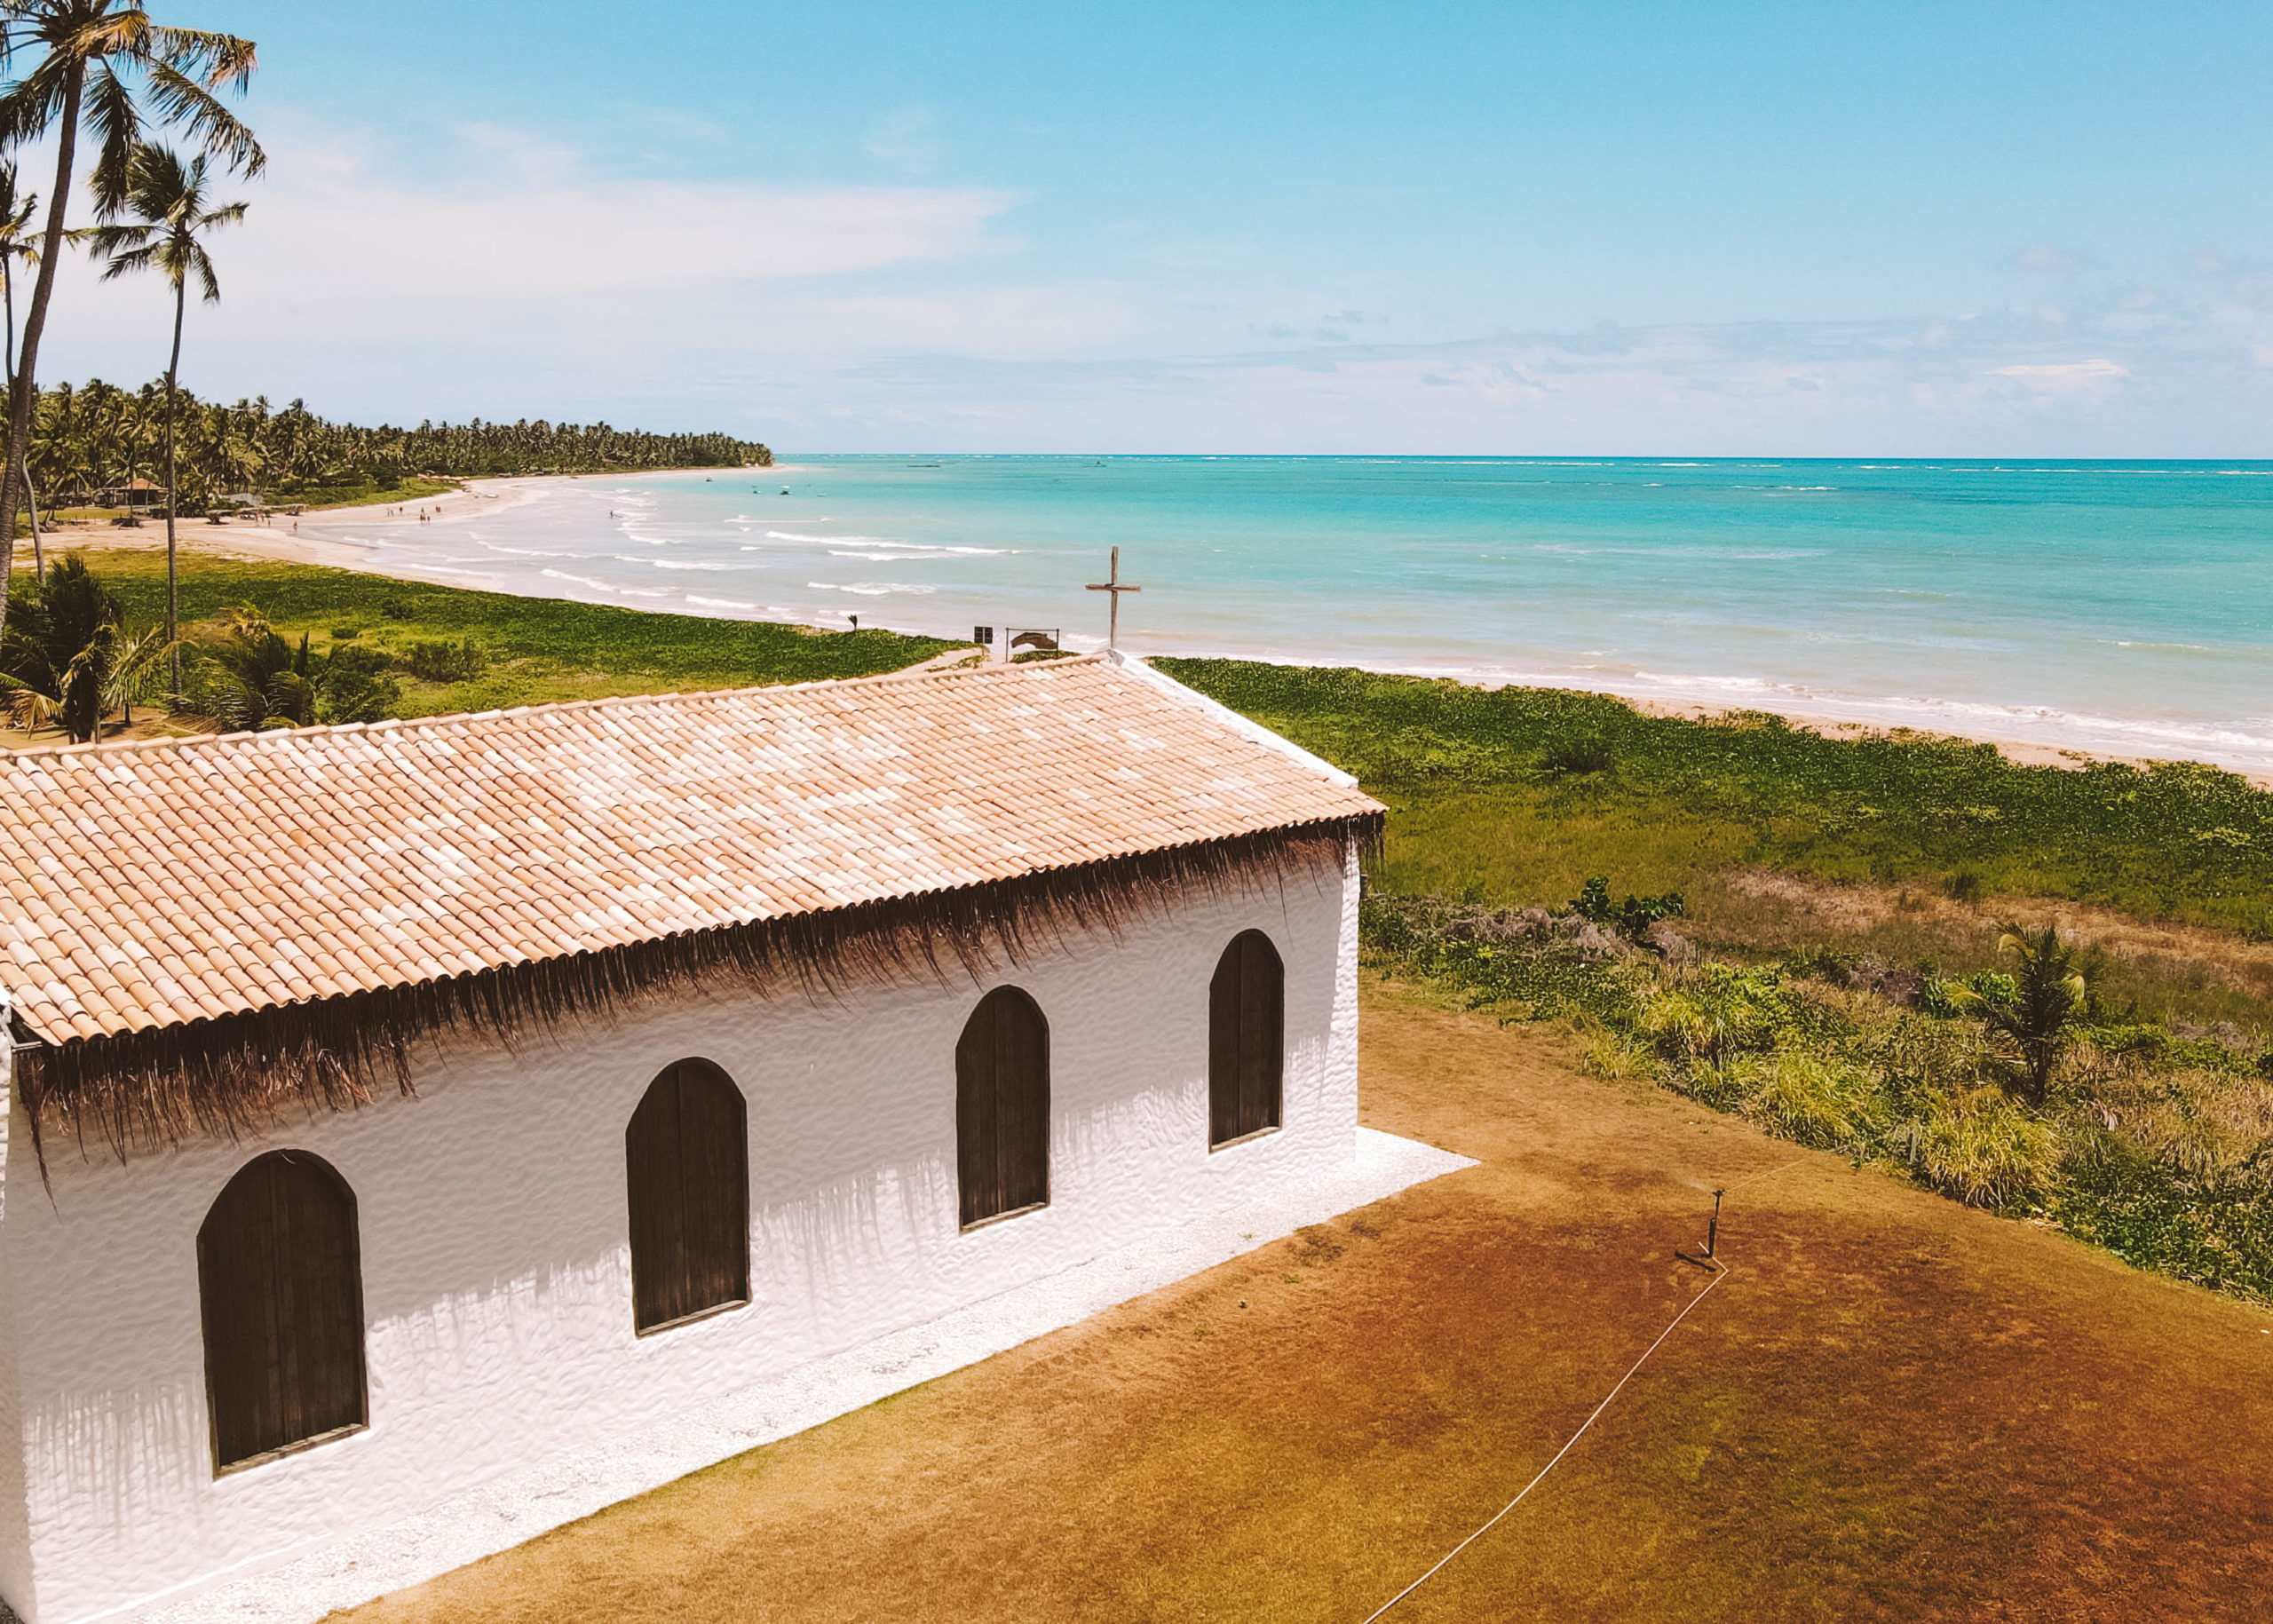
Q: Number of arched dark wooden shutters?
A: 4